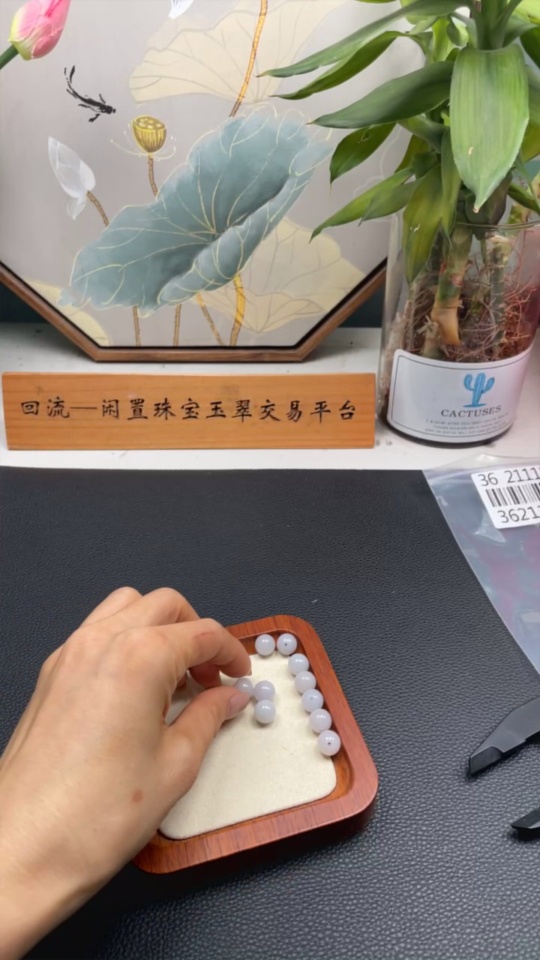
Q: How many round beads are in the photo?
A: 10